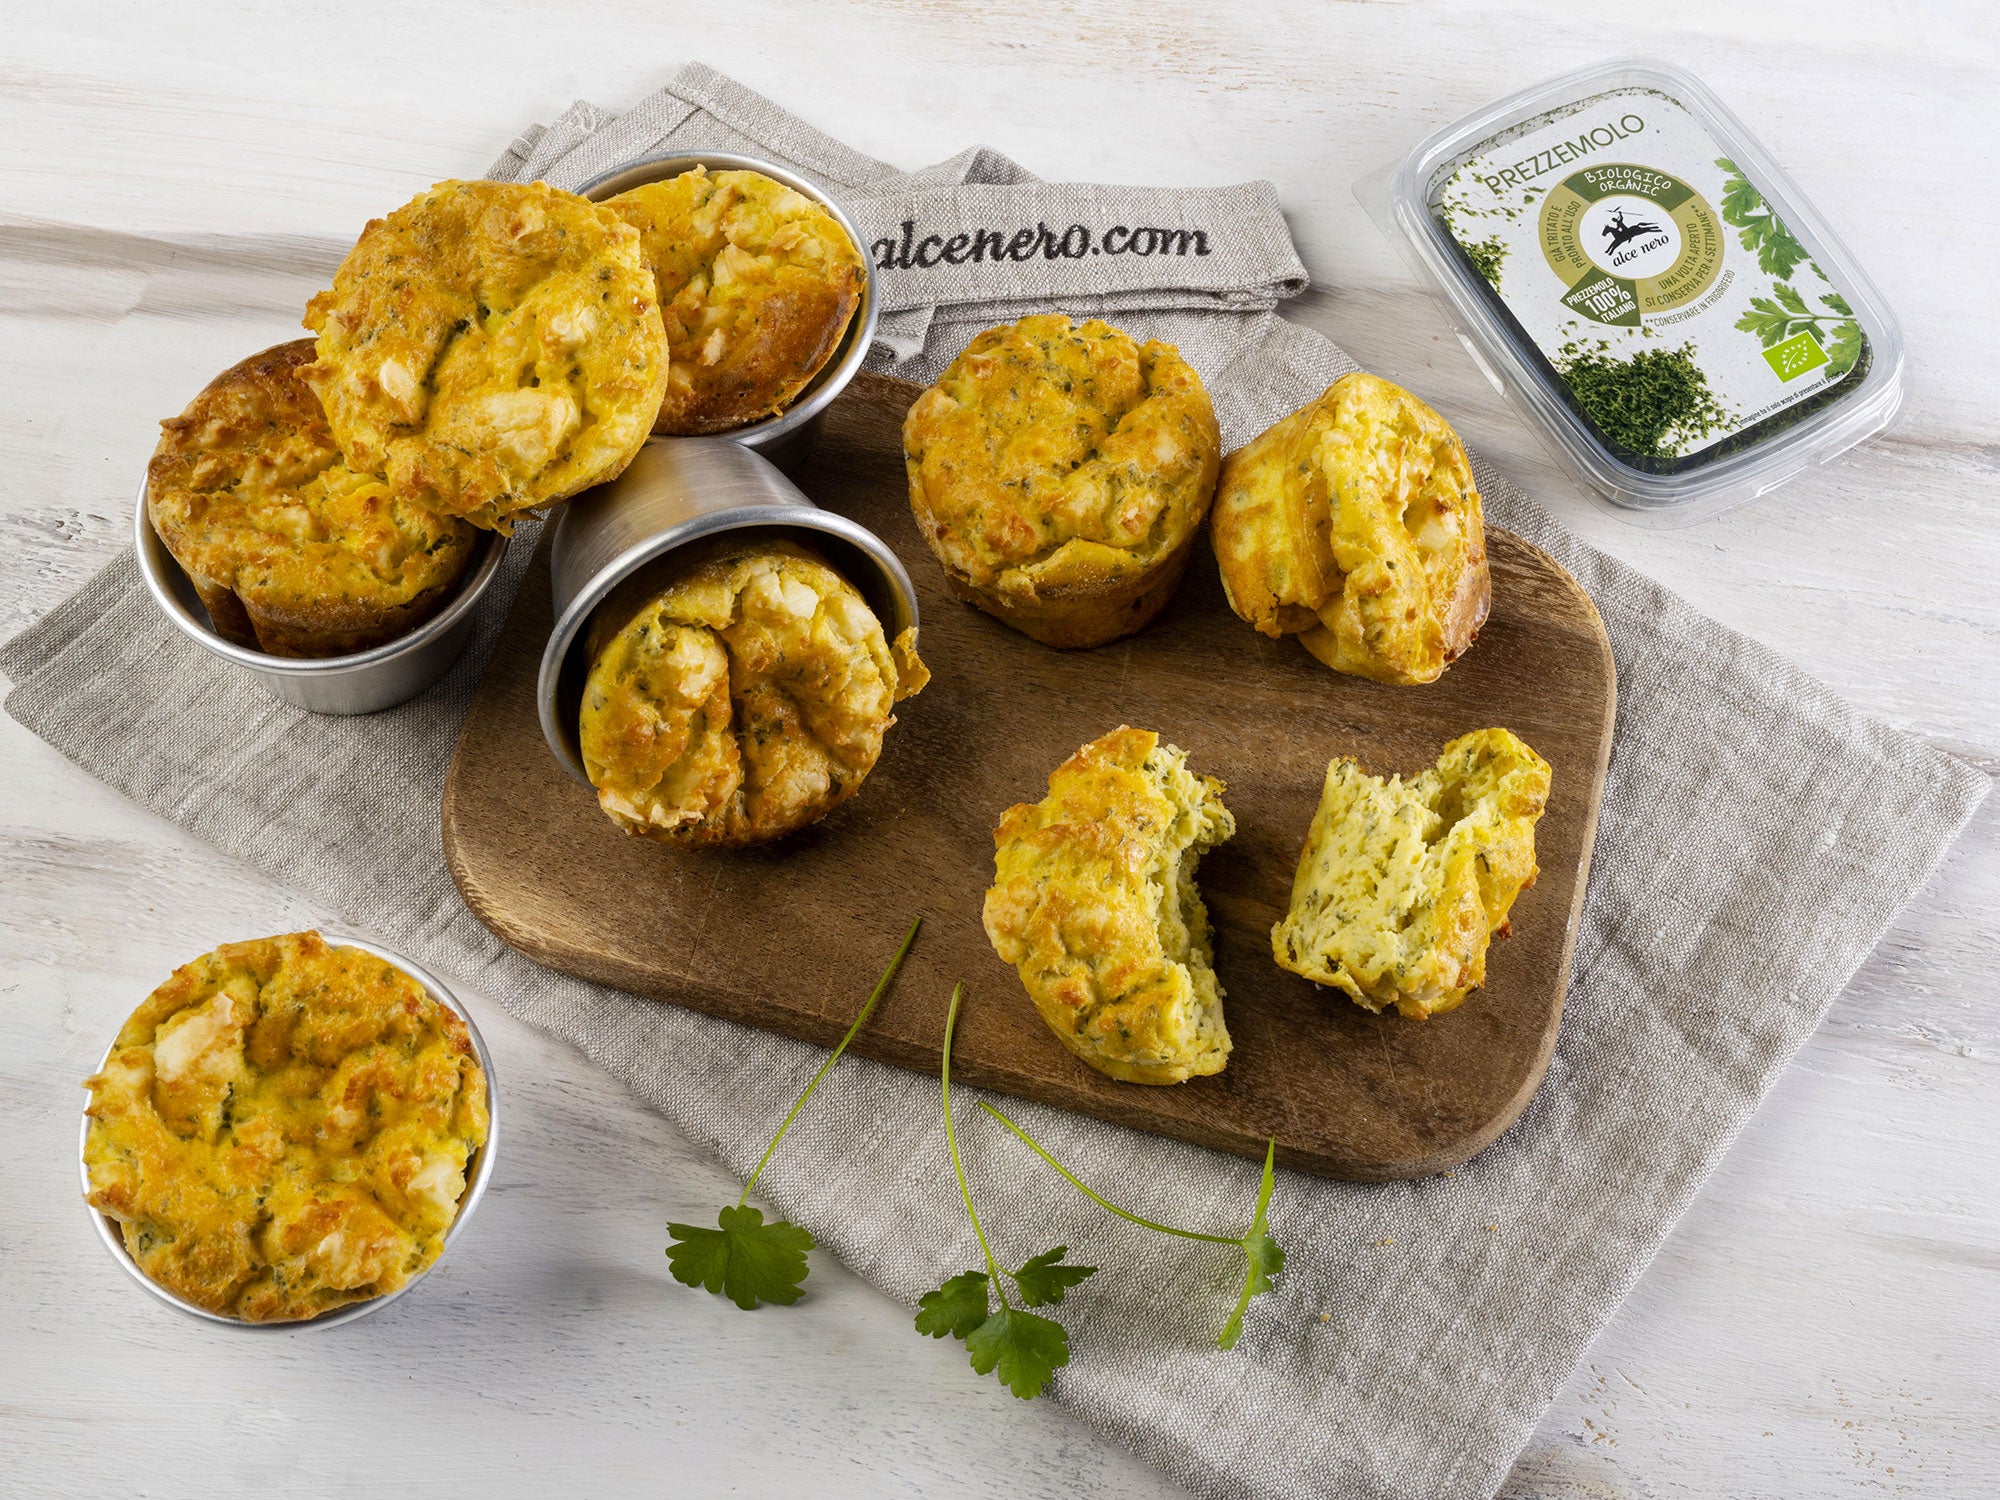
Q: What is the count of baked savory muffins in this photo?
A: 8